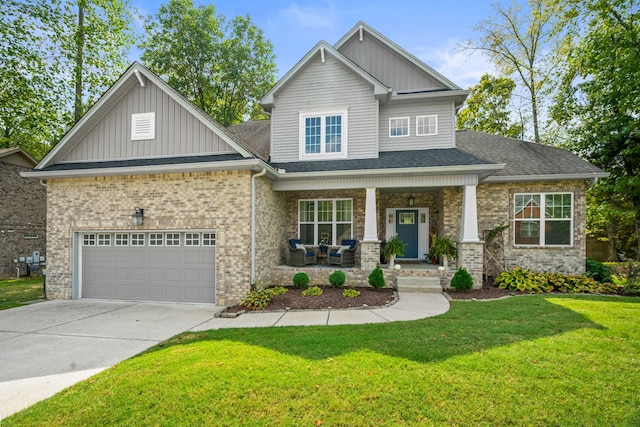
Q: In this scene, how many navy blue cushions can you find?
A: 4